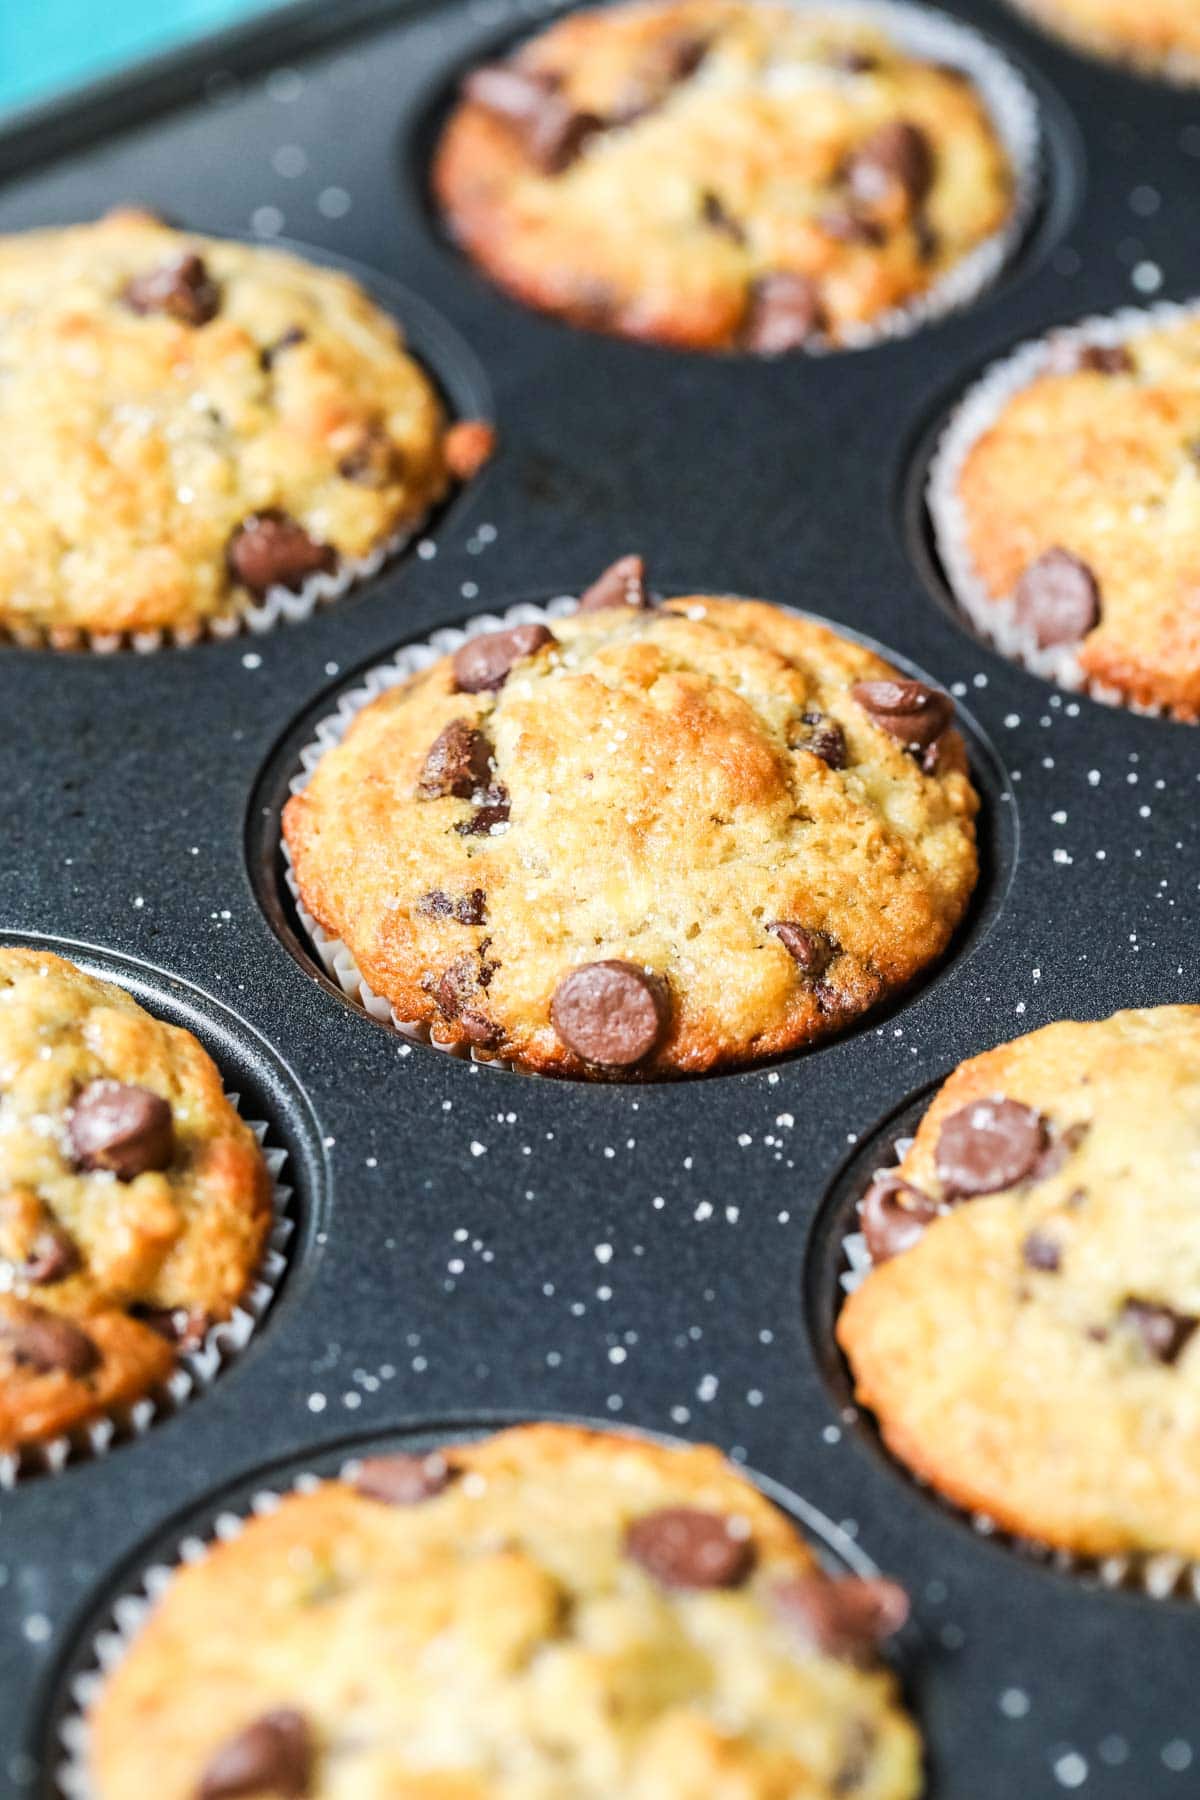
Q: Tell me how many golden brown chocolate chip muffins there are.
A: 8